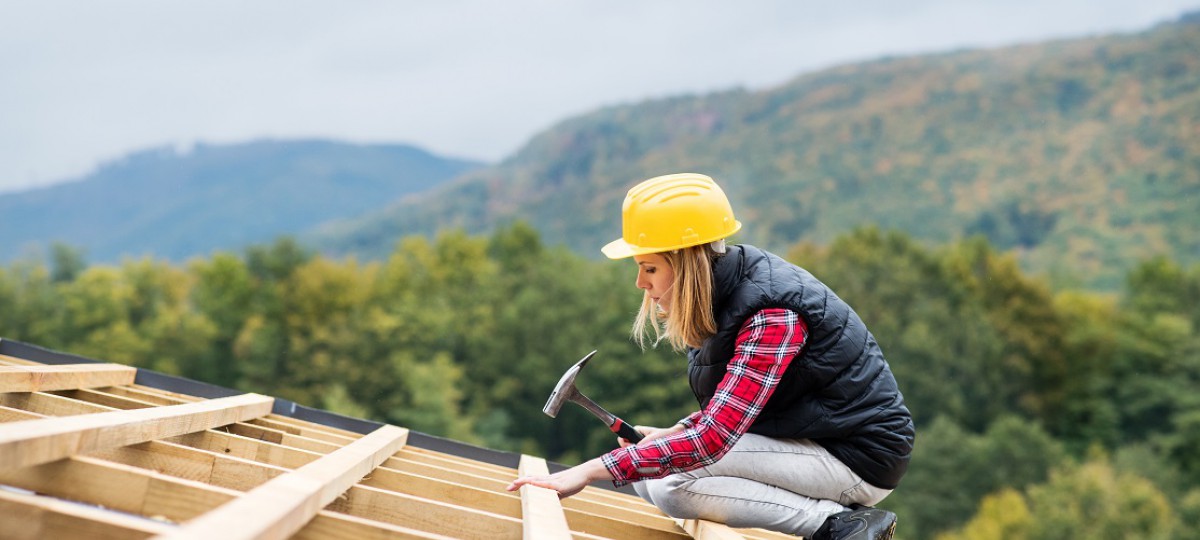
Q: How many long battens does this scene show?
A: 5